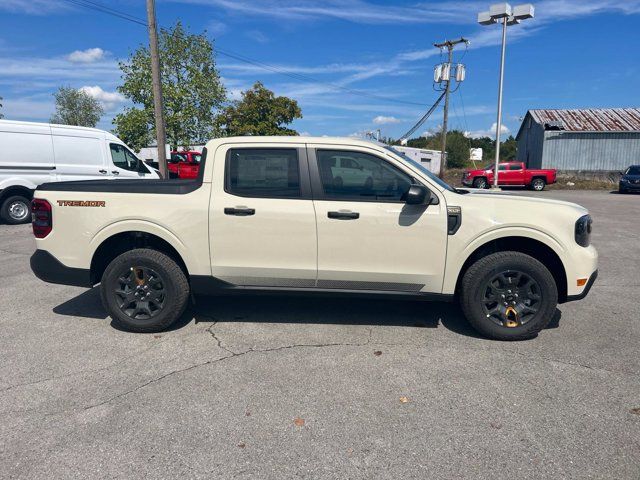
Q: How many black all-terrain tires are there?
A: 2